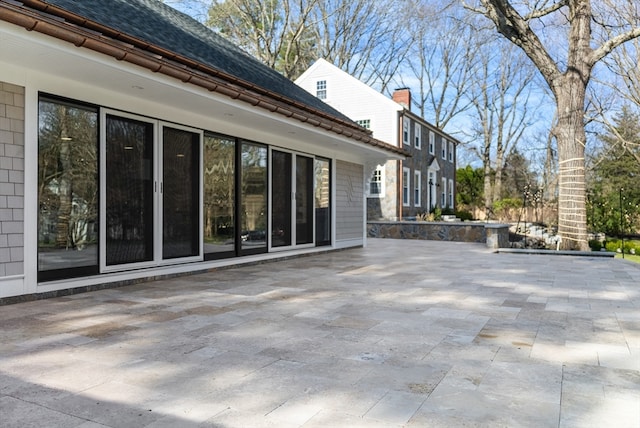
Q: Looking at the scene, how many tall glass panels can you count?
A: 8